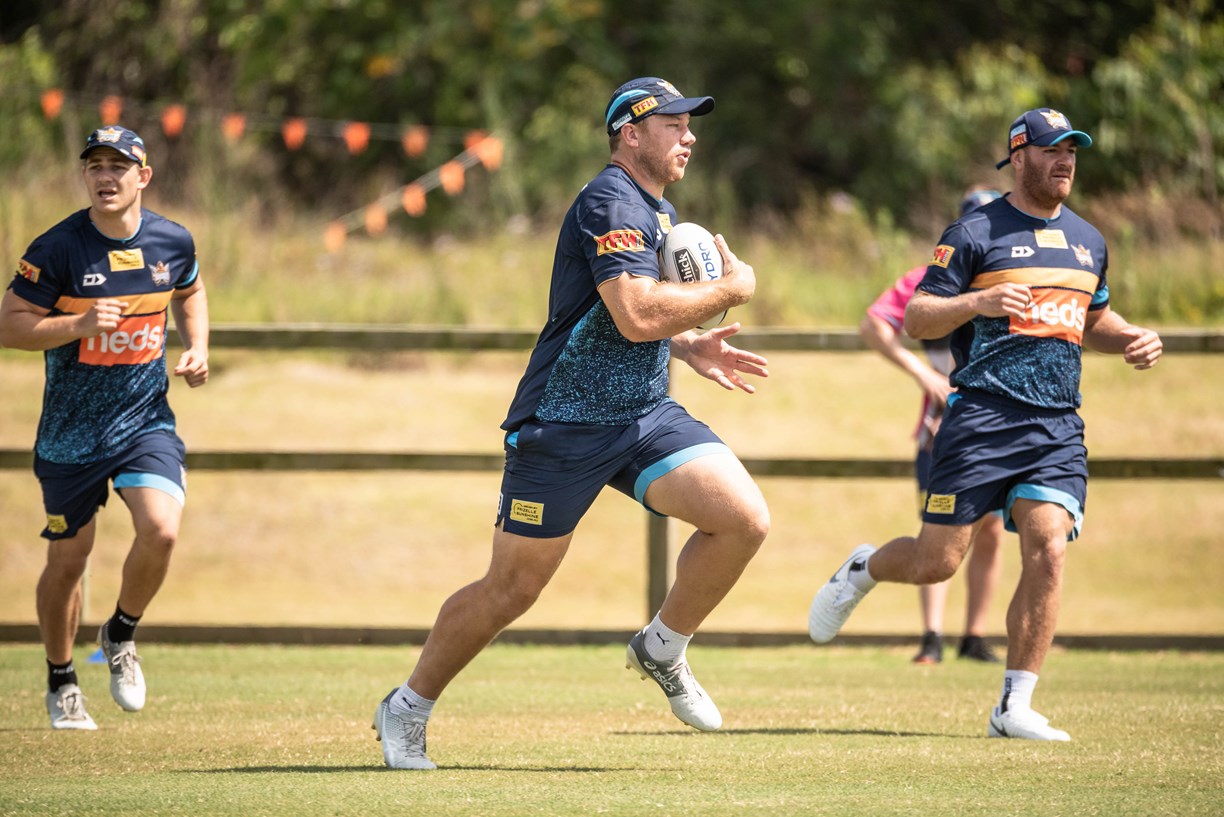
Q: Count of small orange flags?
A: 13